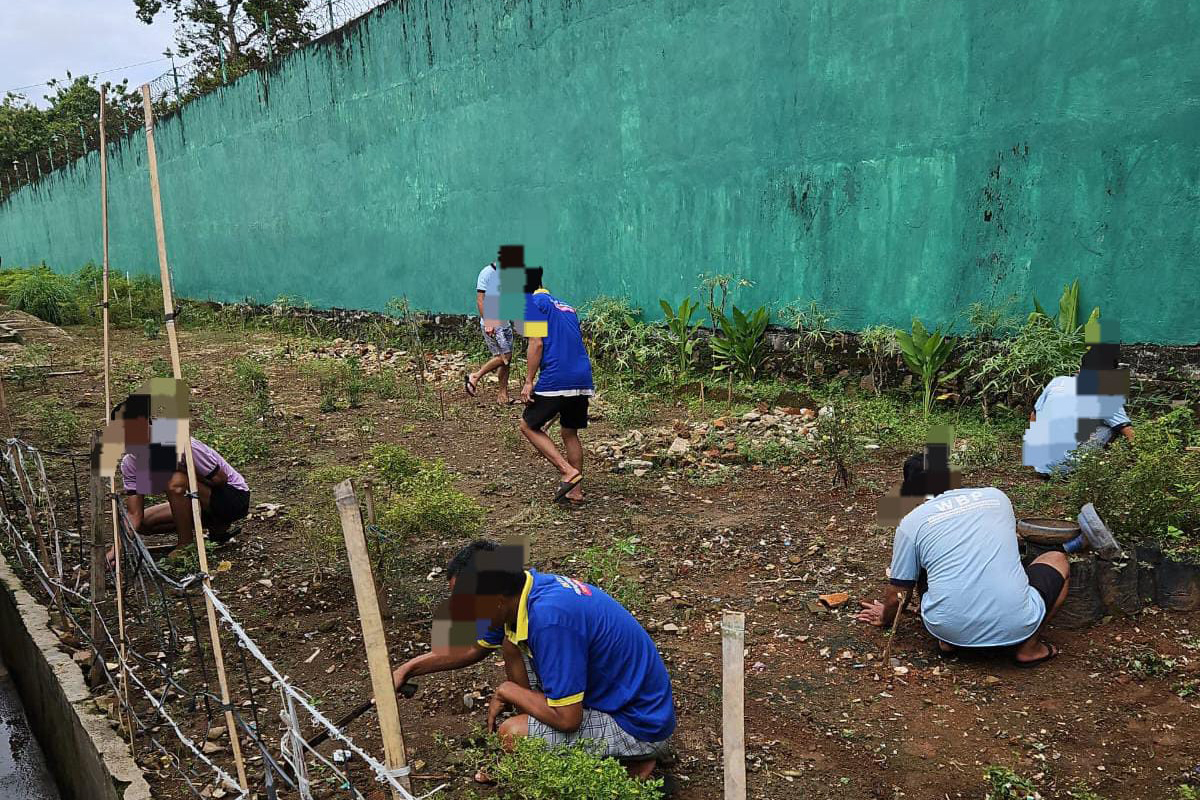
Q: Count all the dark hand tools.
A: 1